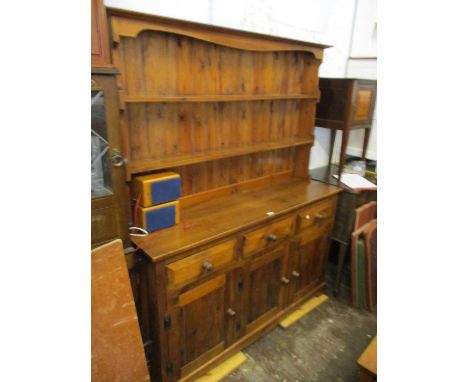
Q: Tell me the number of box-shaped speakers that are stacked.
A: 2